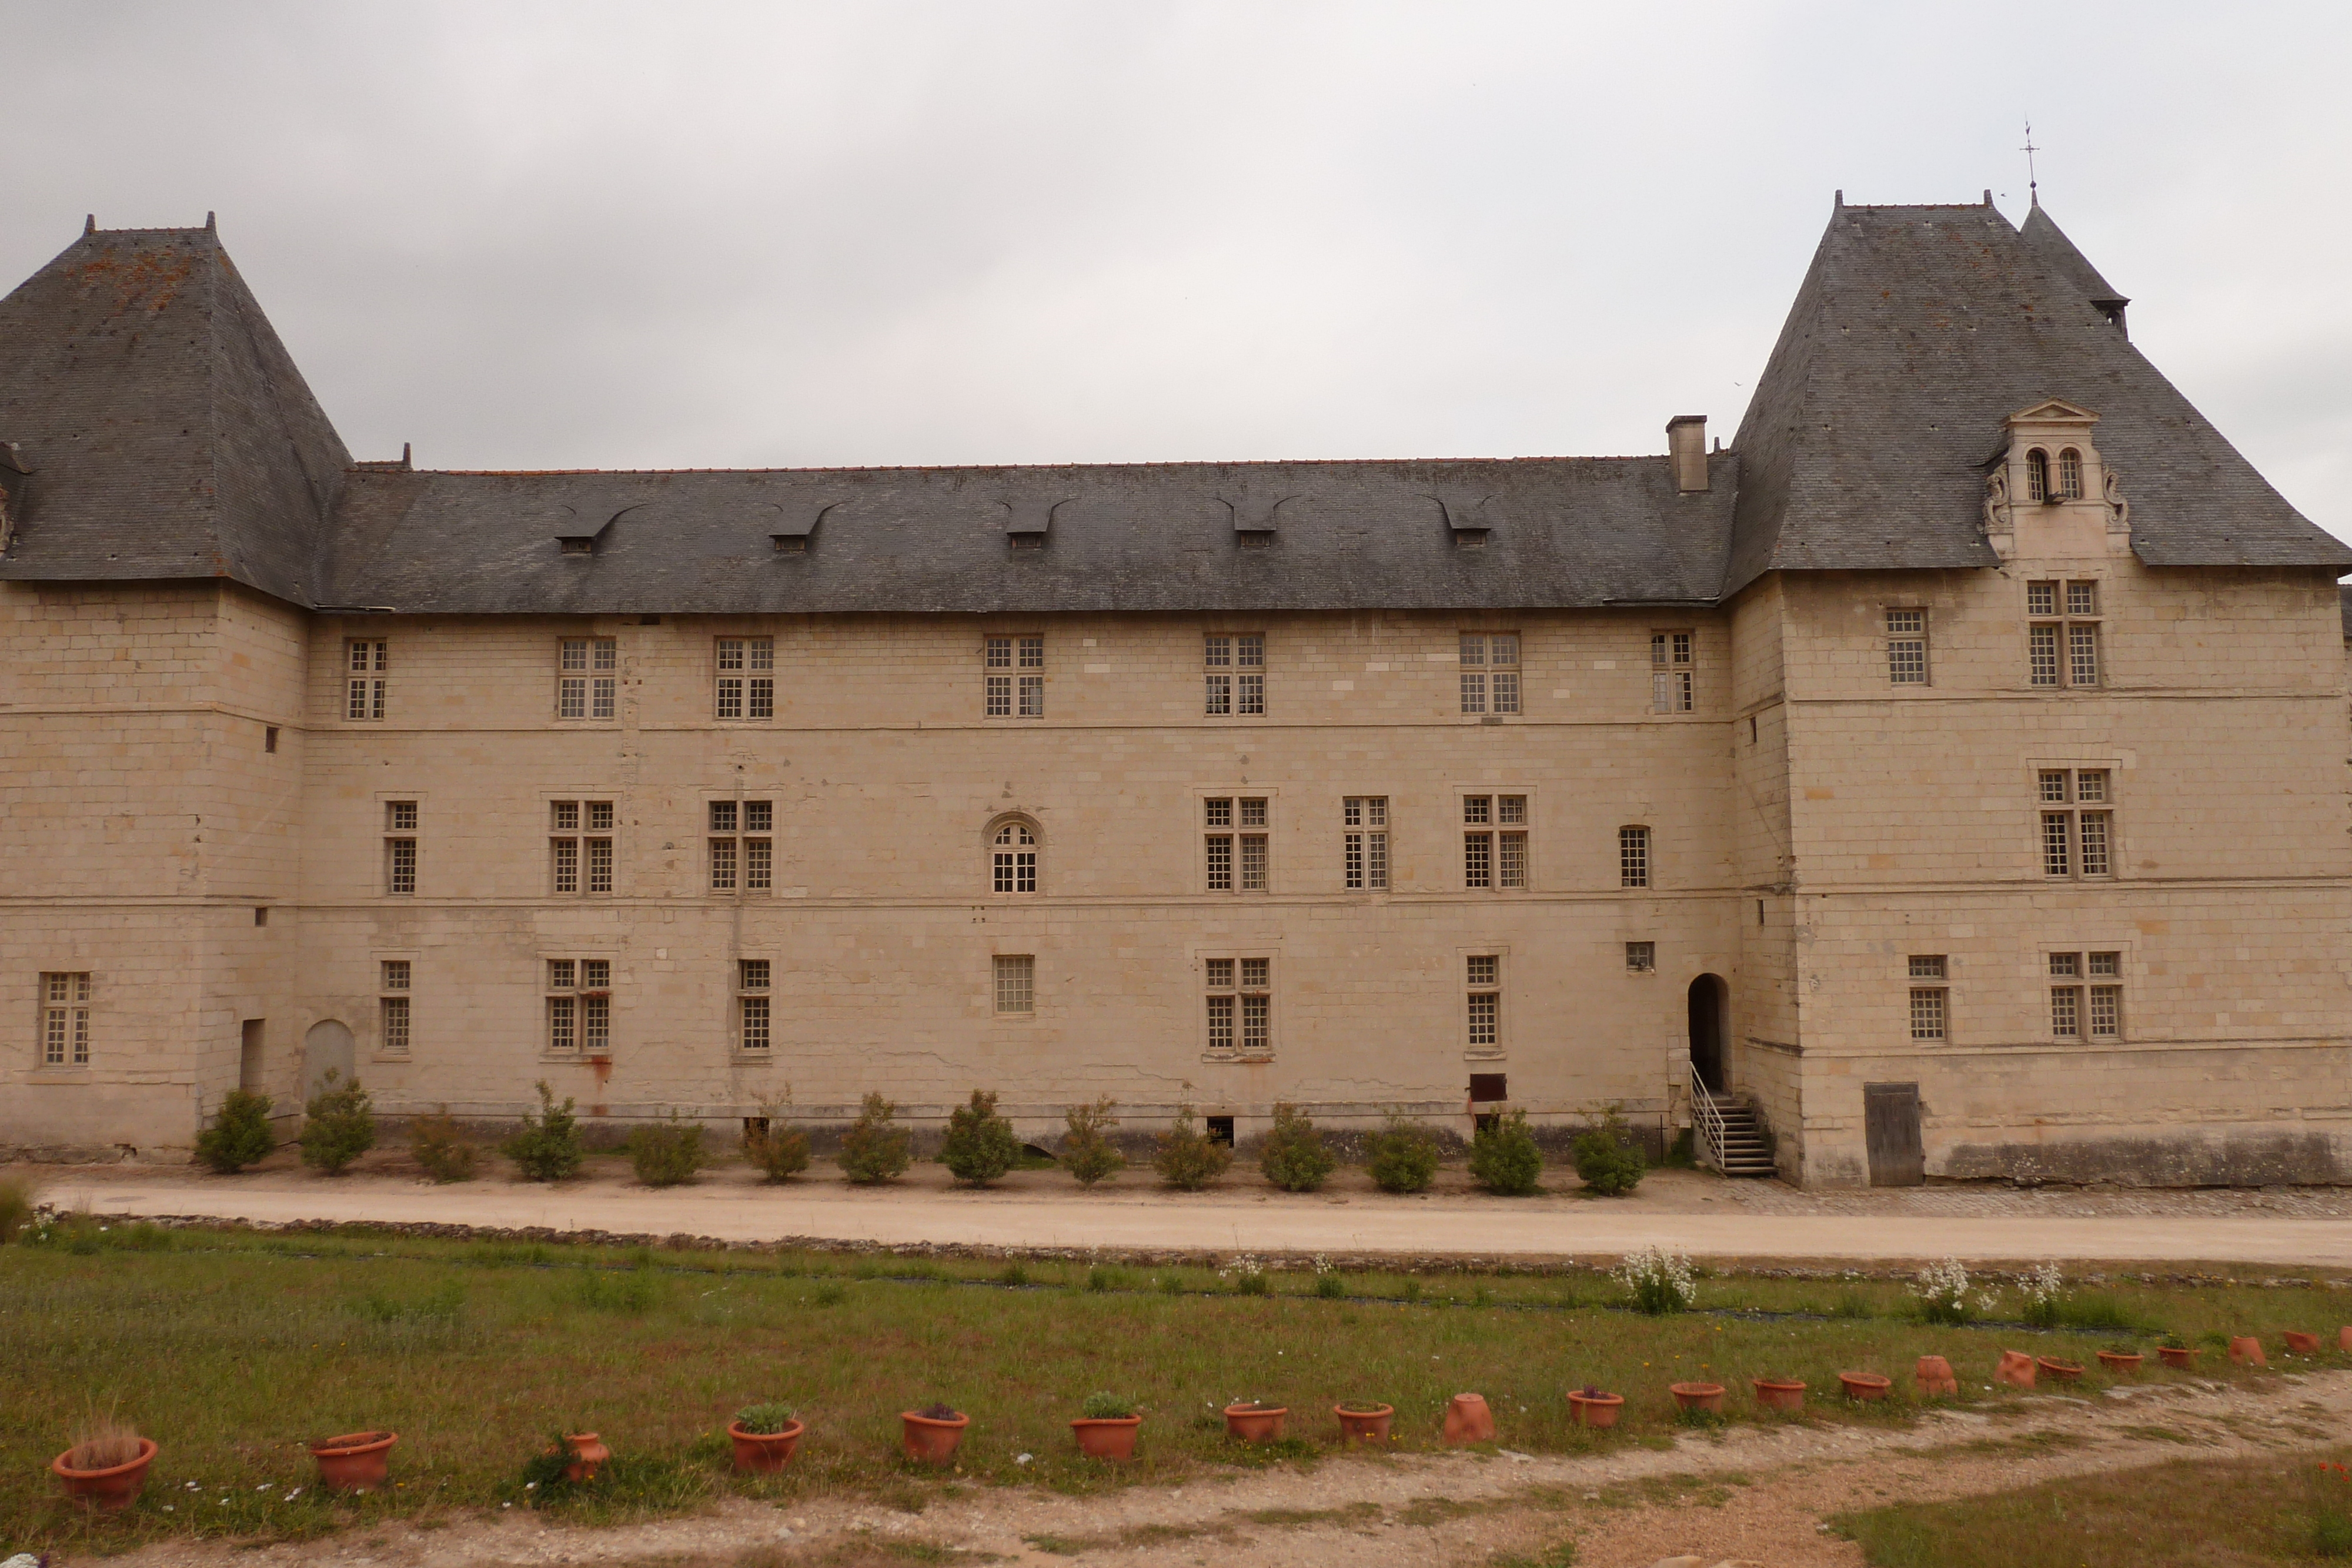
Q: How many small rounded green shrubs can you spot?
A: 14